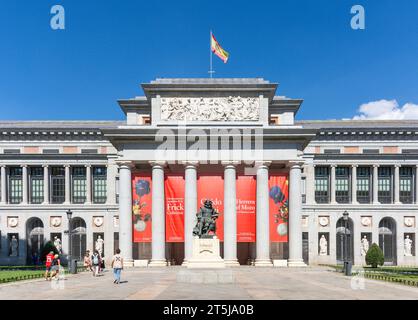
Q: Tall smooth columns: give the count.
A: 6